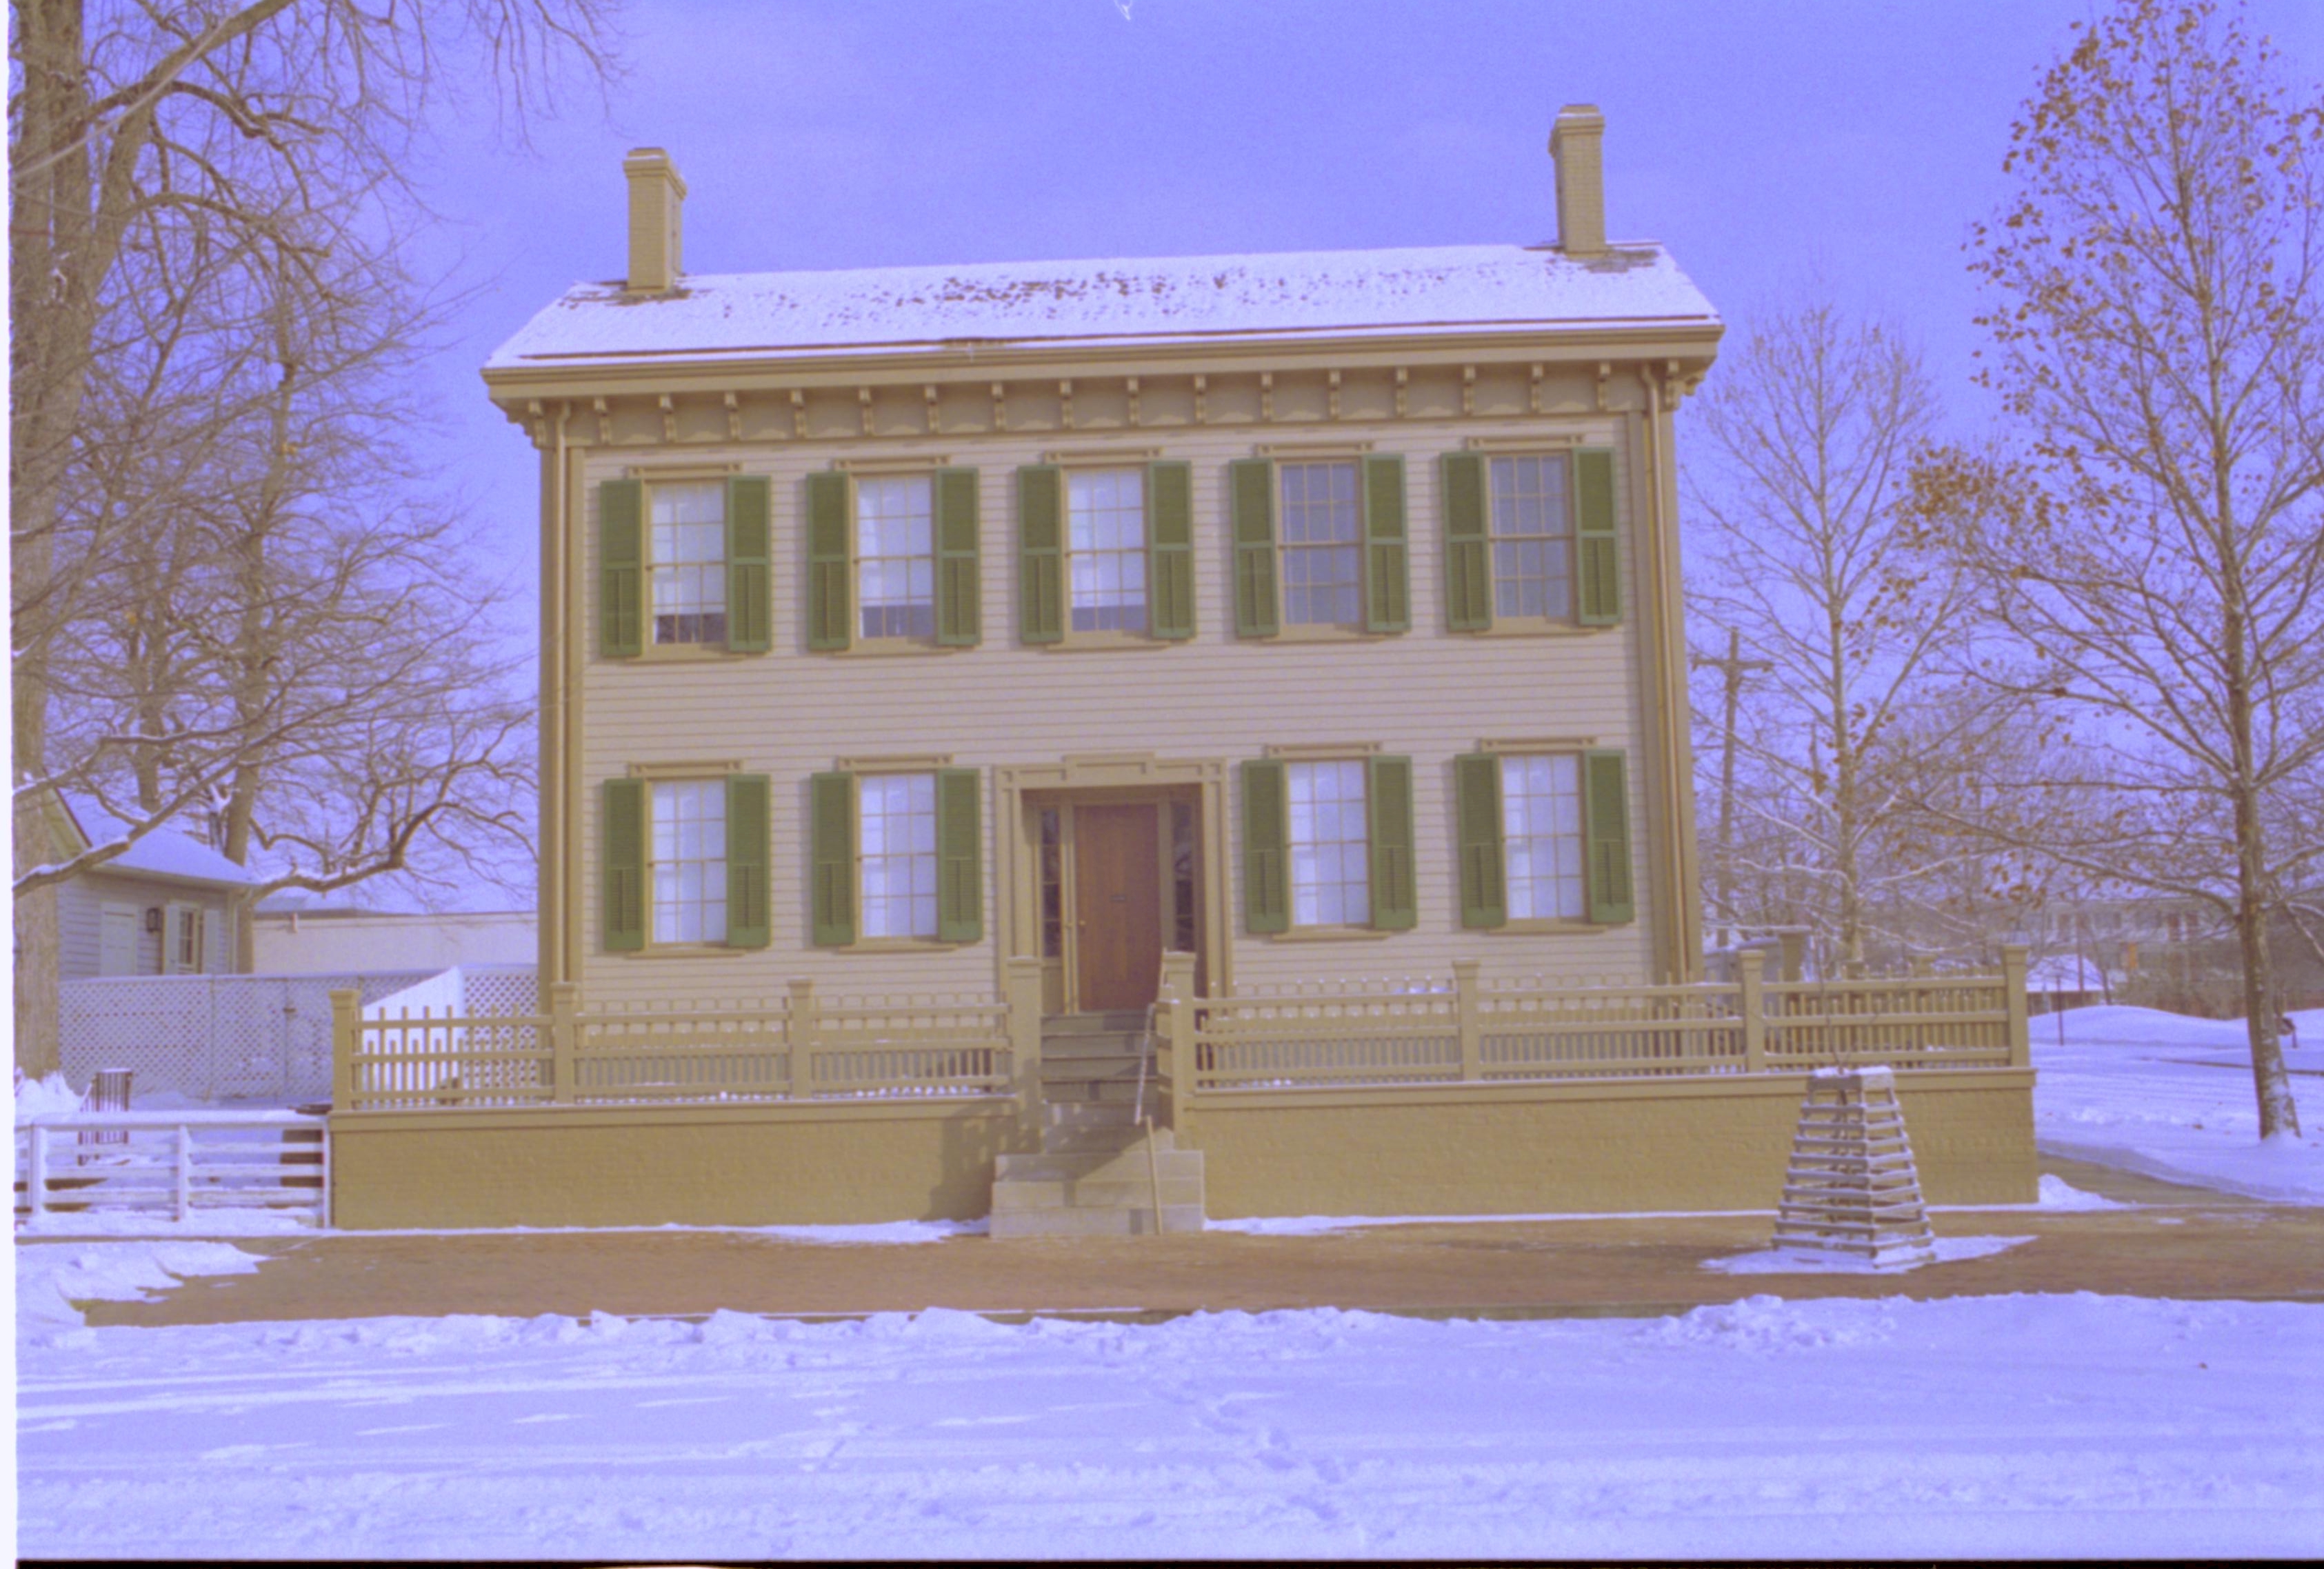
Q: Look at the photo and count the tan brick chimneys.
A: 2